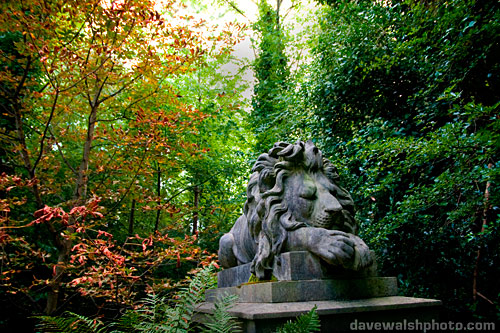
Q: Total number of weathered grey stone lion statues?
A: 1